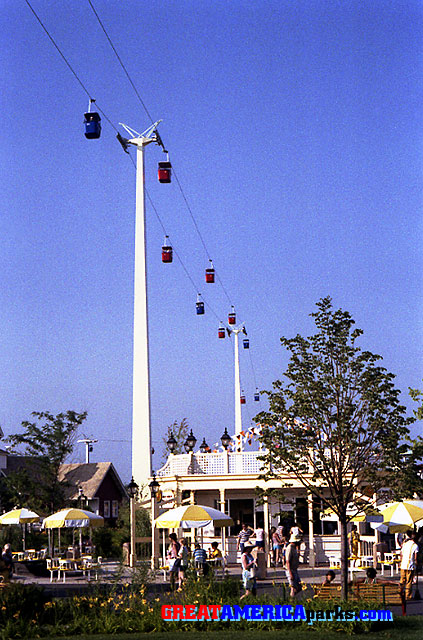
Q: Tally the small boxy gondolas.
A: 10